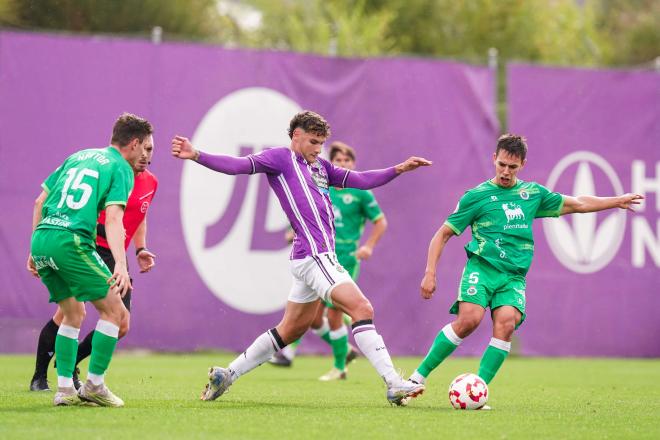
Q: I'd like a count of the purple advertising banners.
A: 2